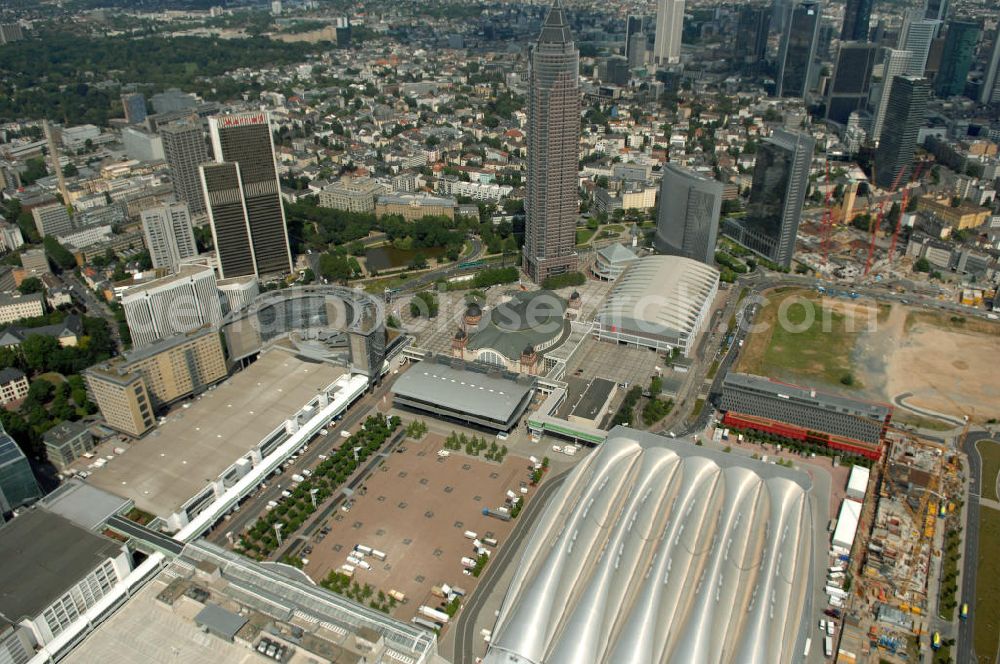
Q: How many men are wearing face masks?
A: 0